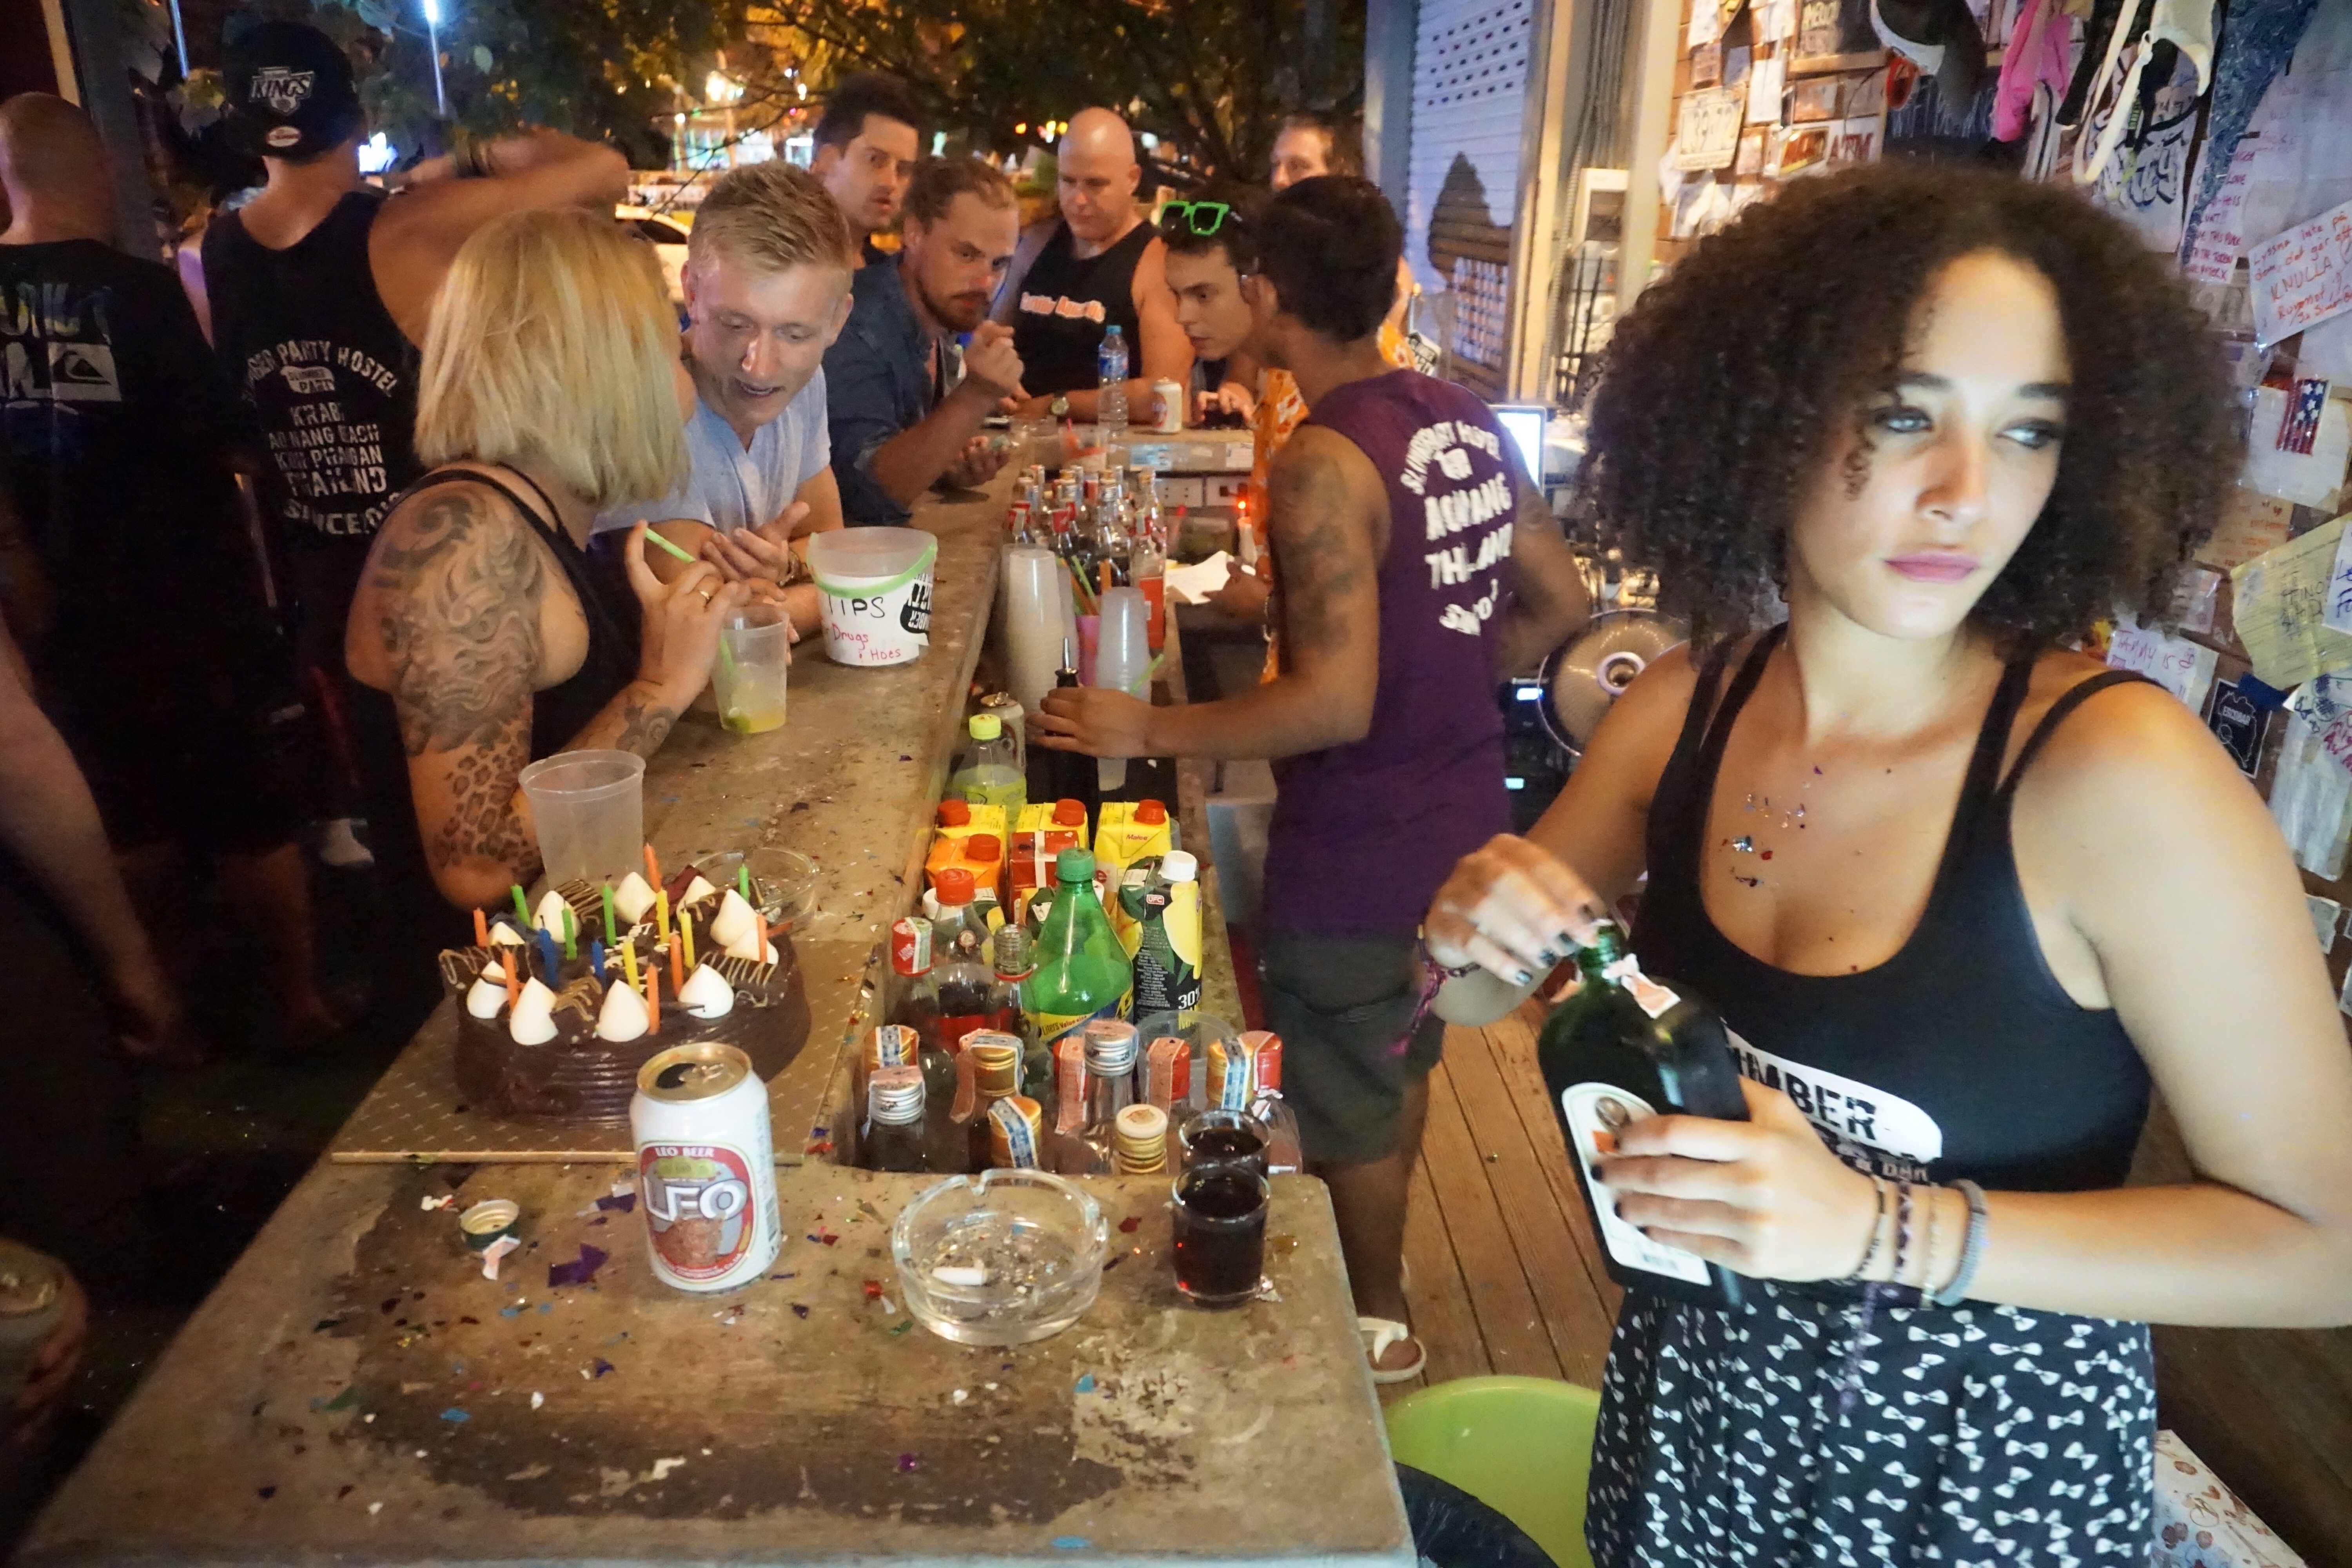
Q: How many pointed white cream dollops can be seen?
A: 10